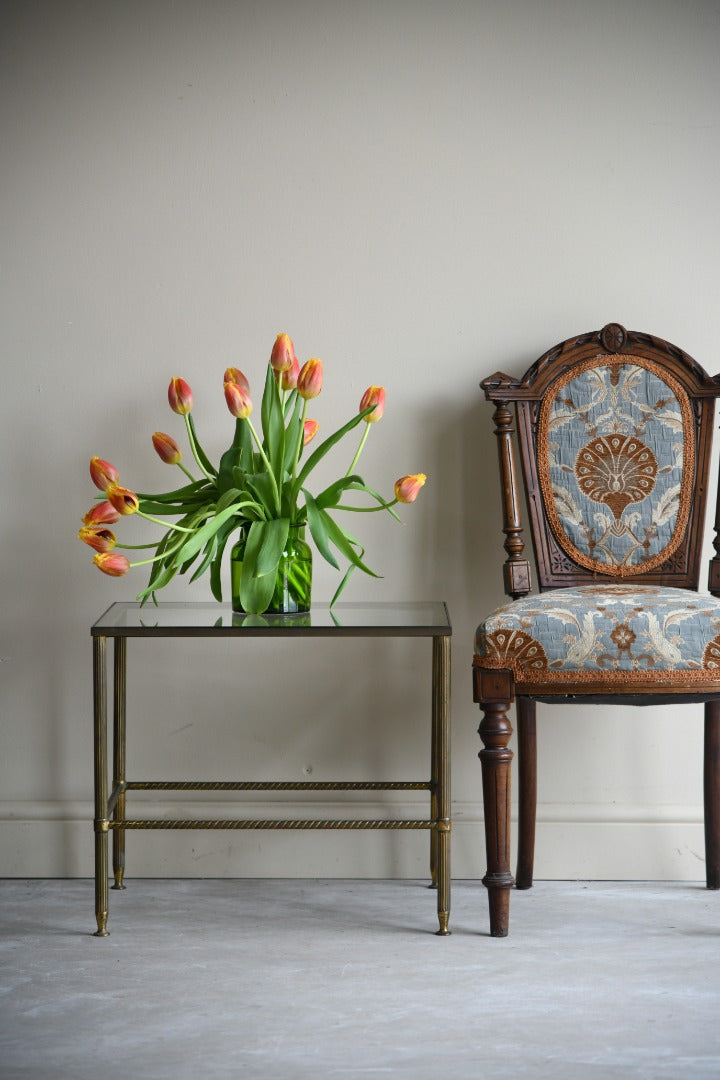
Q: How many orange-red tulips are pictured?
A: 15